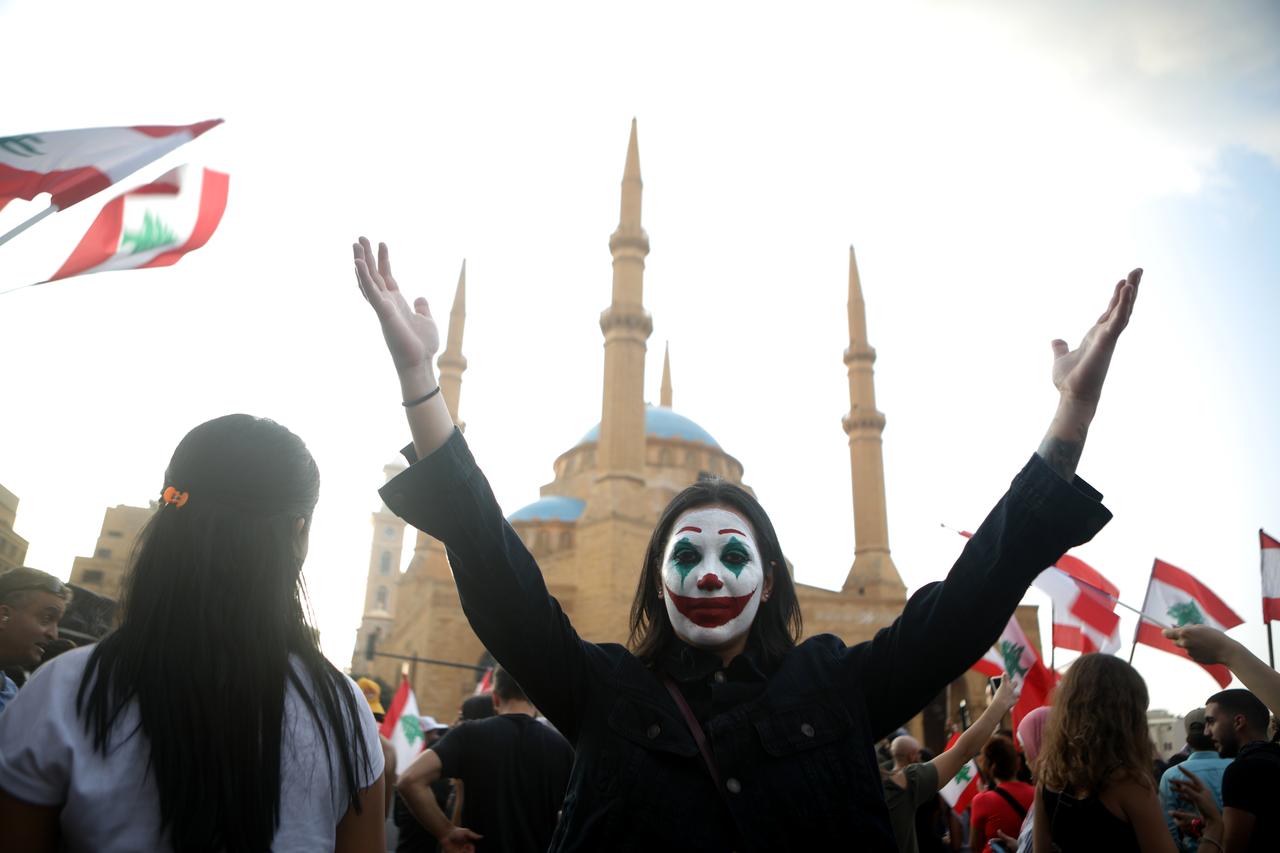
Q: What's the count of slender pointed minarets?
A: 4